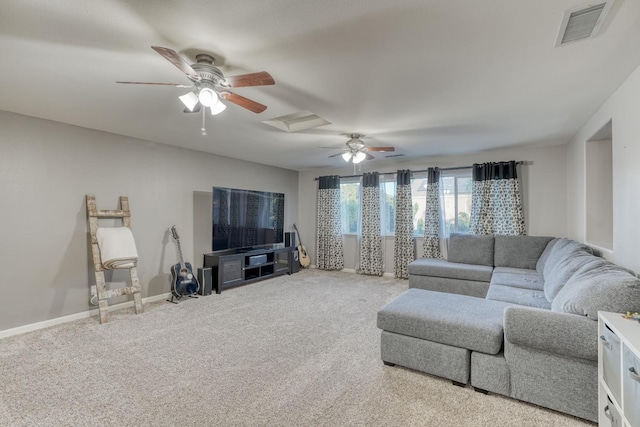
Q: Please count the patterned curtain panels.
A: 5